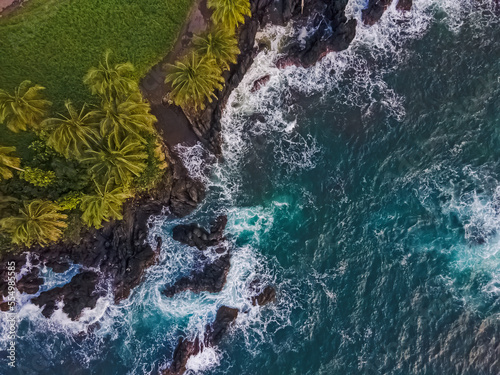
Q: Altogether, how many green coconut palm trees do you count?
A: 11